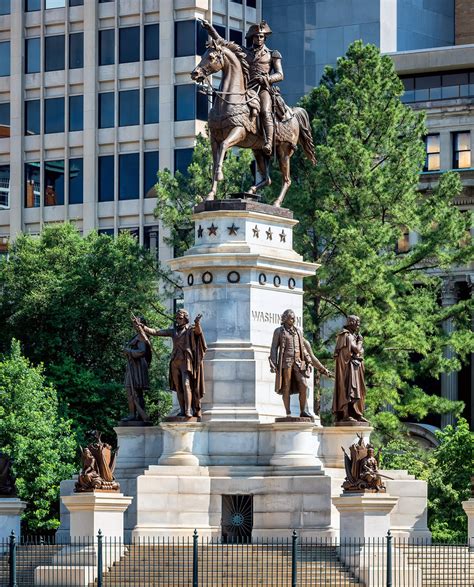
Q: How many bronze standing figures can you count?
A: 4